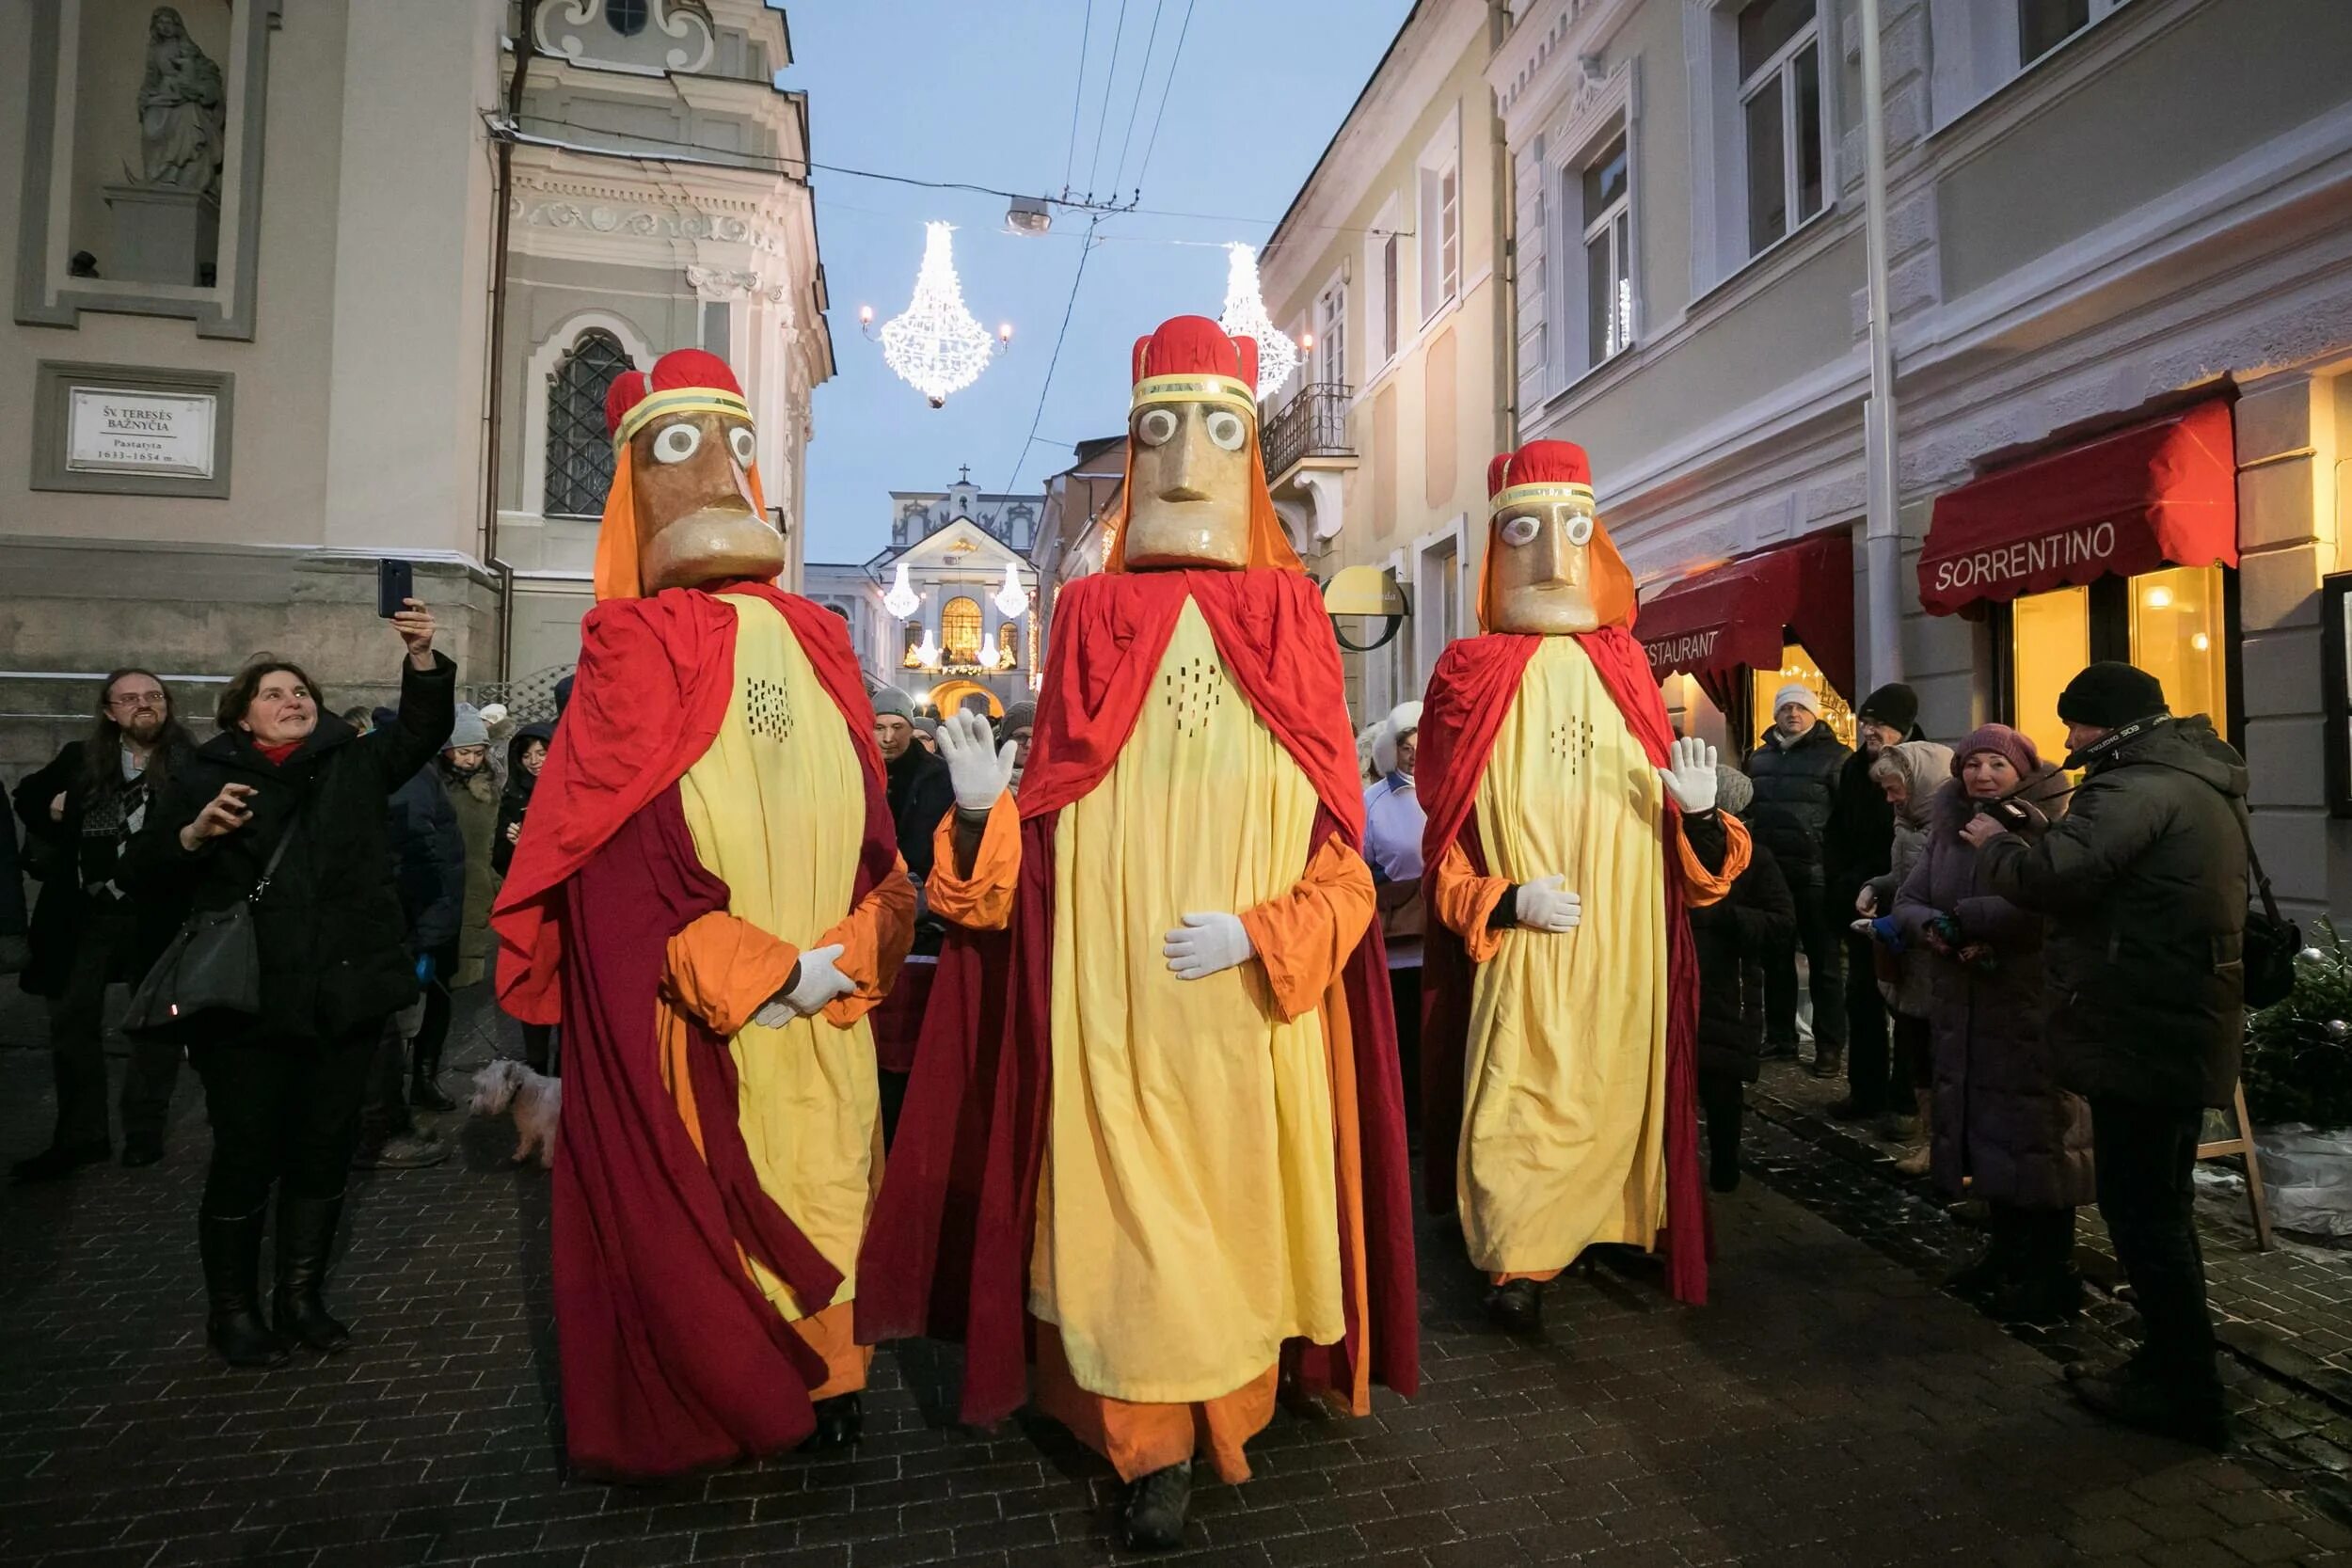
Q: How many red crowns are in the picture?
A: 3